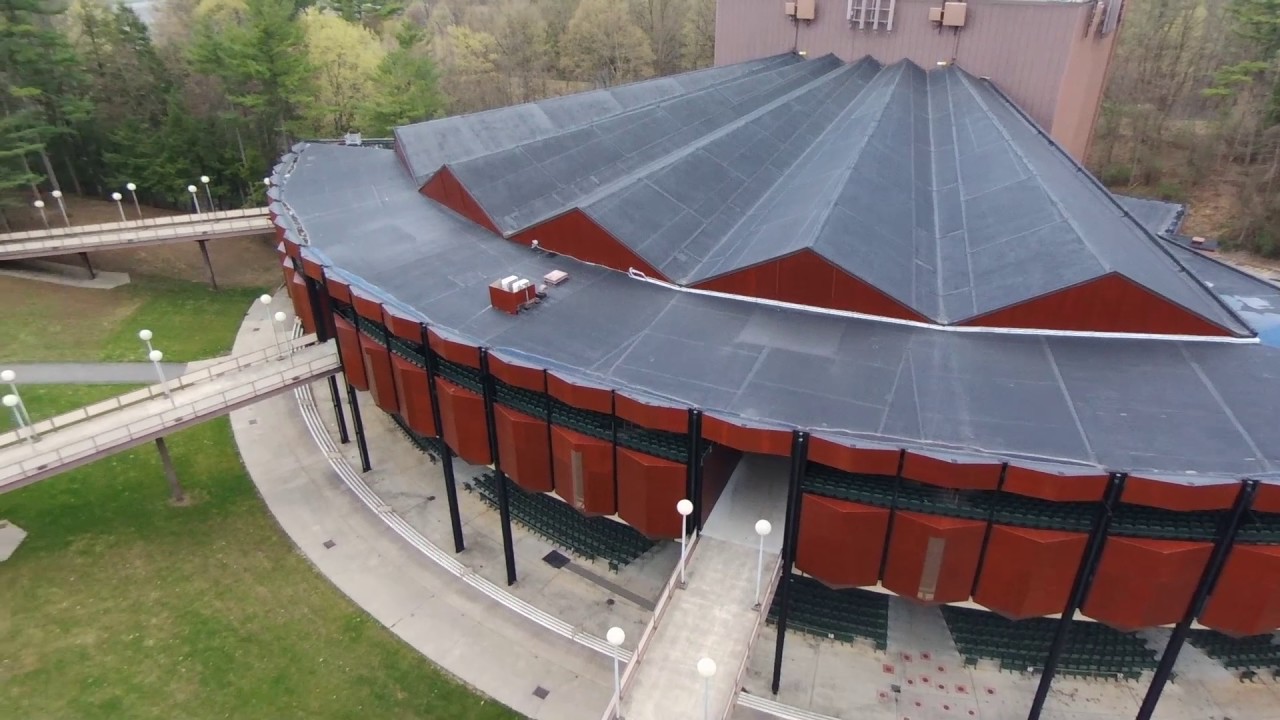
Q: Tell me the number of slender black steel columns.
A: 8